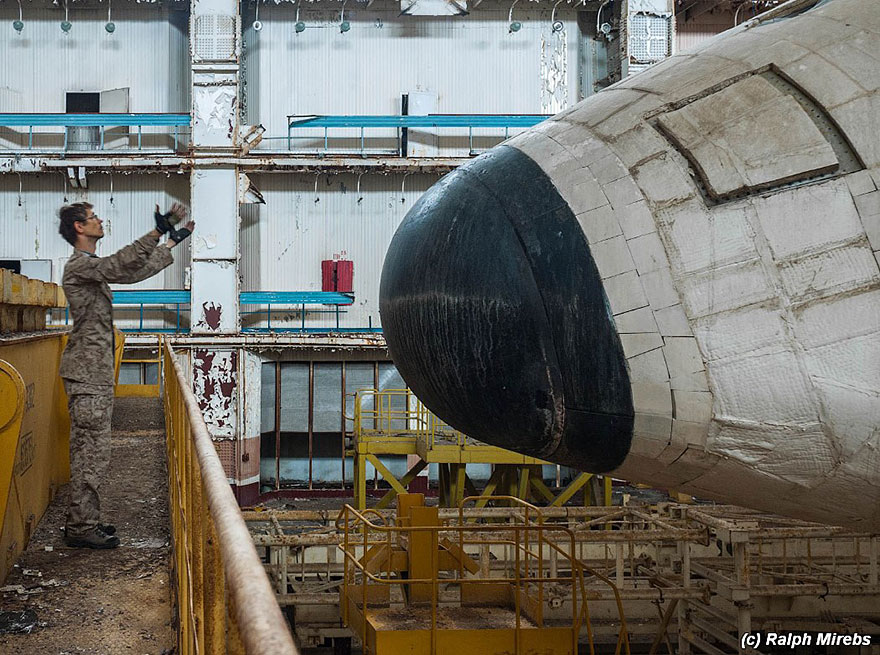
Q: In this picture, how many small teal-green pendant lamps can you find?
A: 6